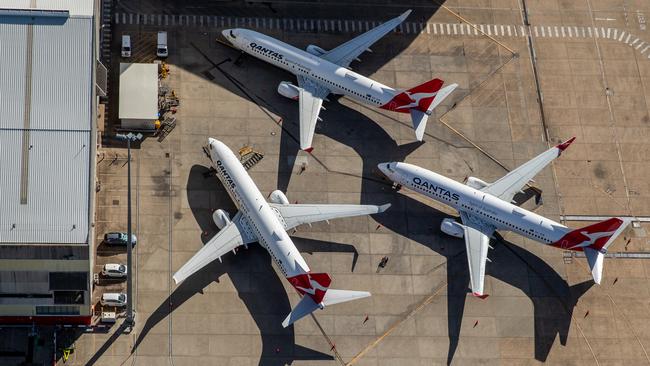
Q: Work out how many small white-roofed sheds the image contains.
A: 1